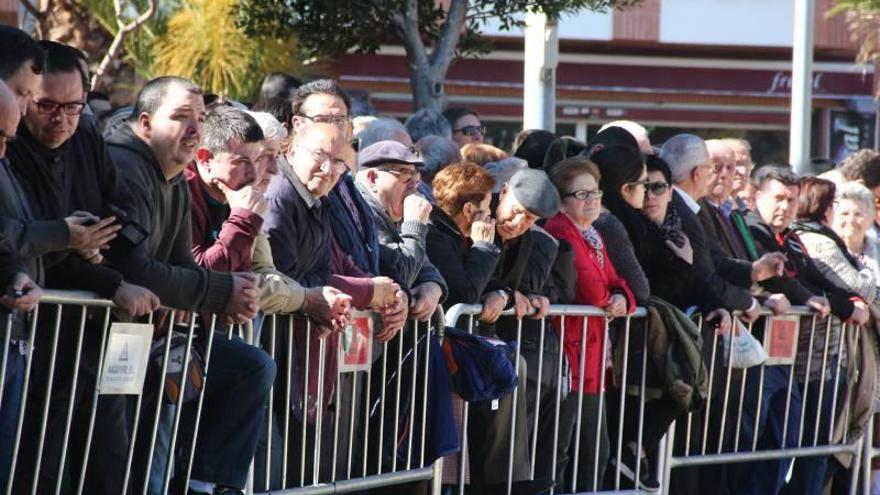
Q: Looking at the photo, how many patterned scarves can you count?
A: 2